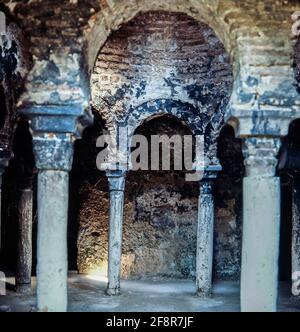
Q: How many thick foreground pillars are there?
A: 2